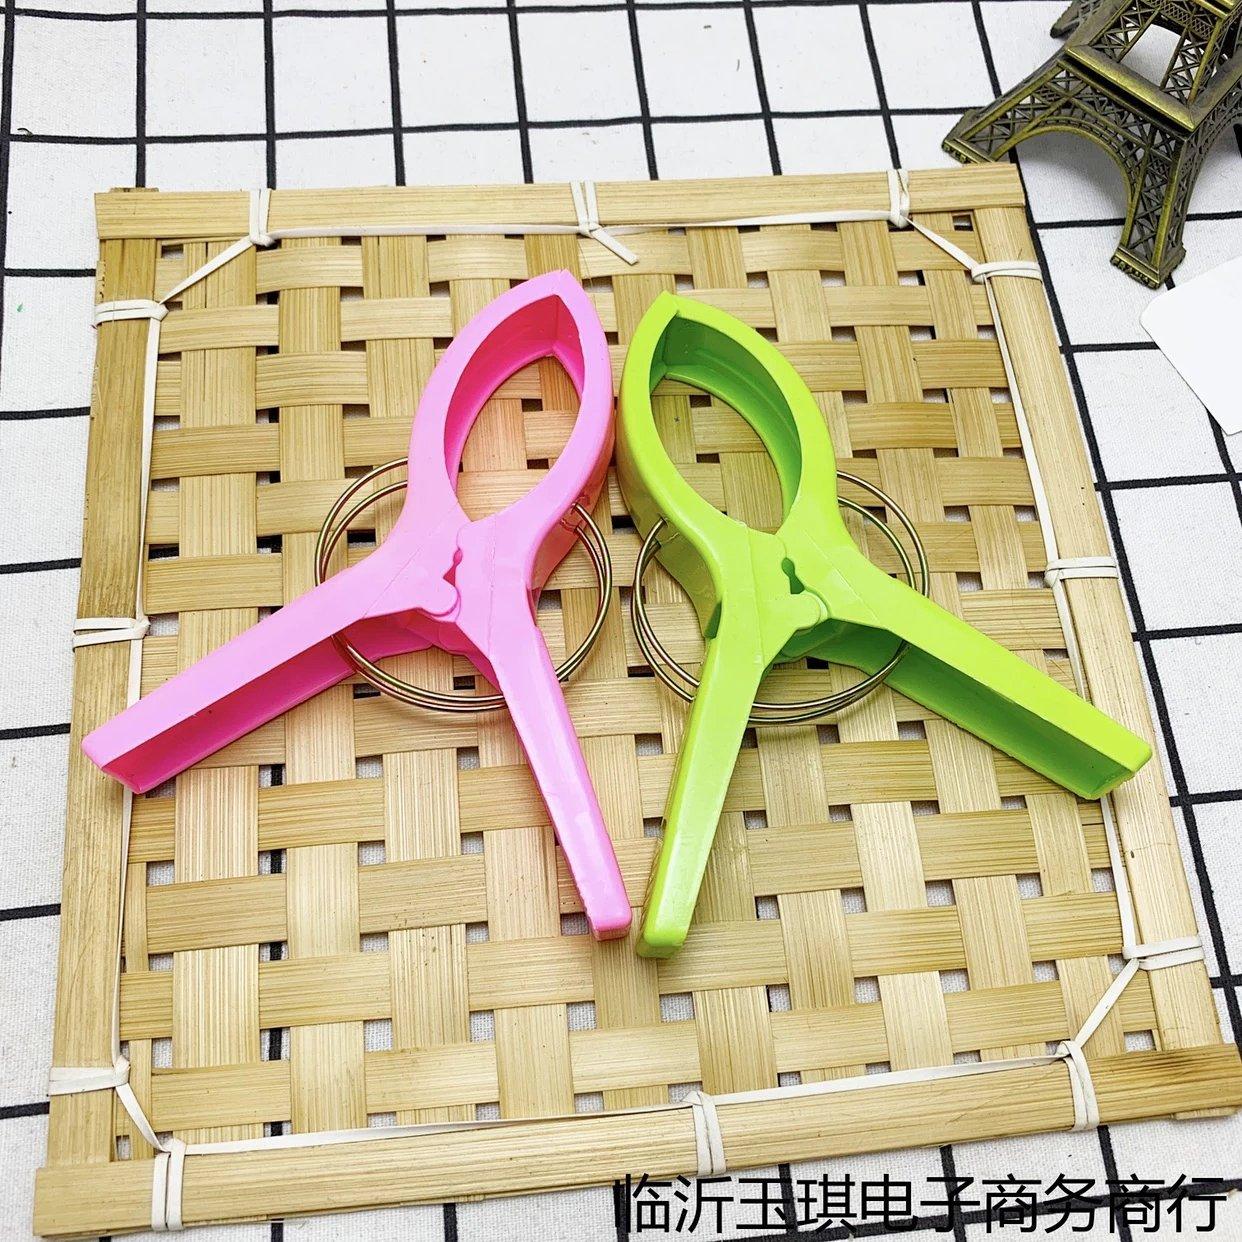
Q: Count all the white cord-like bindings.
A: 12